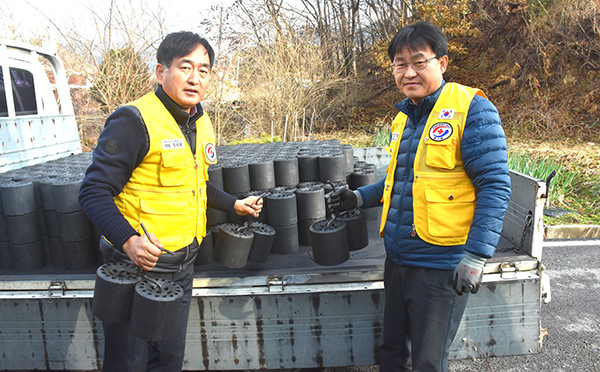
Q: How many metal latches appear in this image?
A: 3